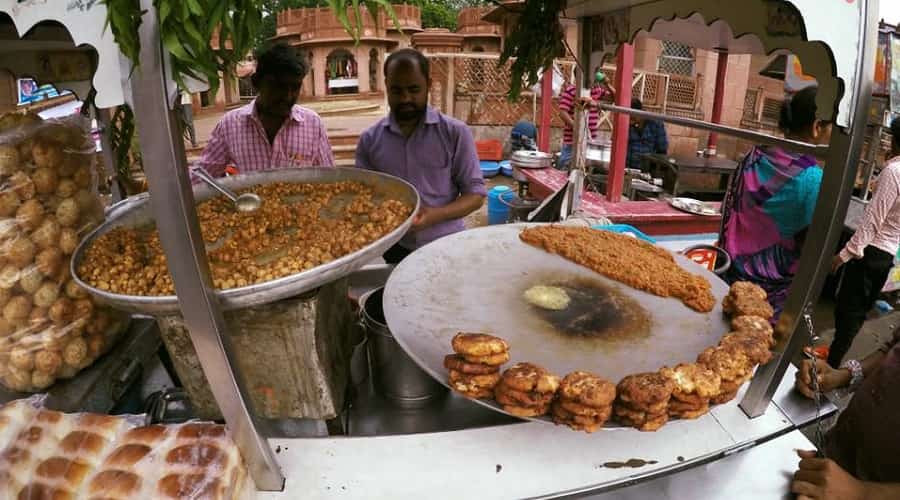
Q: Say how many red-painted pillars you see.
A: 3